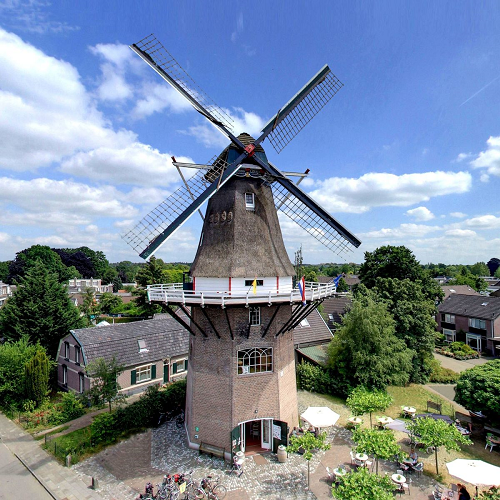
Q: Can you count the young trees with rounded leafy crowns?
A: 5